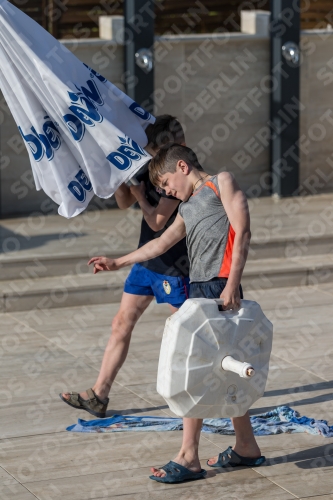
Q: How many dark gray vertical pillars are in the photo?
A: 2